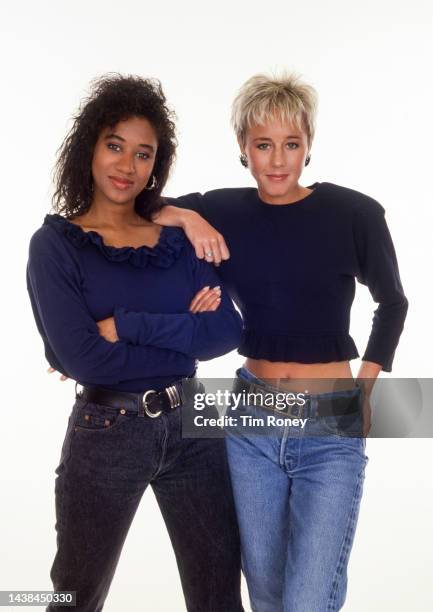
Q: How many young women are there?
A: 2